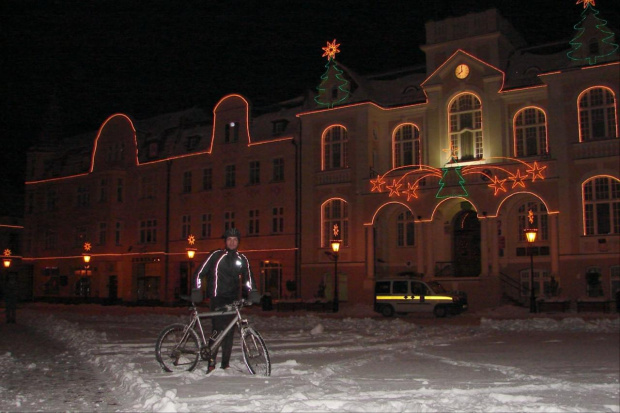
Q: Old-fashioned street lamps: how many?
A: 5